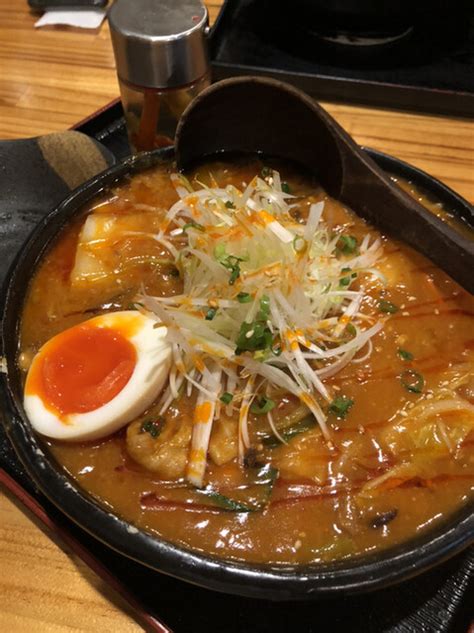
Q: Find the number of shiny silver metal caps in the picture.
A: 1